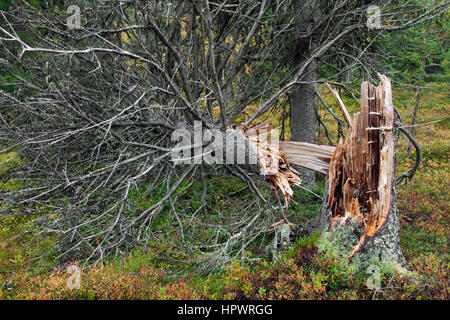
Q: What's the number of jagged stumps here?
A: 1